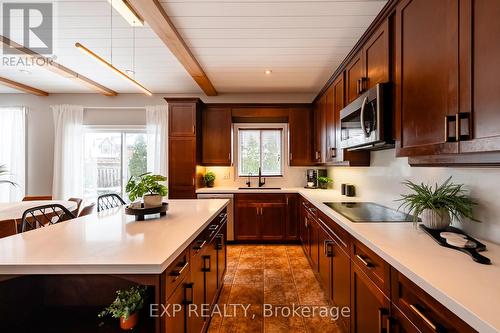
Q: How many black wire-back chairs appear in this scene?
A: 2